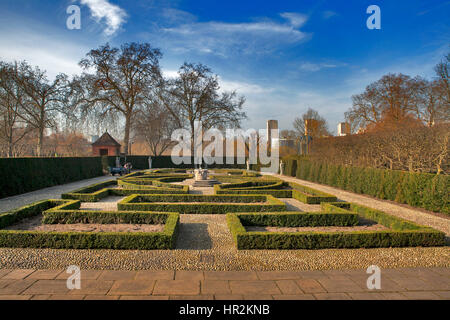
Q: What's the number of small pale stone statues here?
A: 4